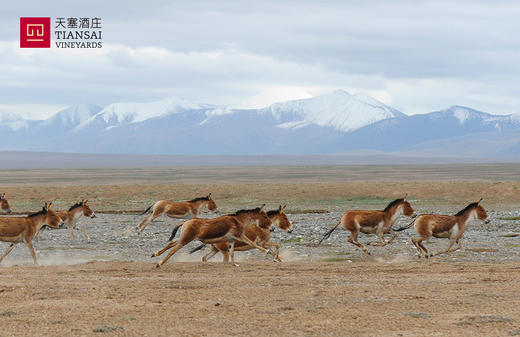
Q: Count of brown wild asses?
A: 8